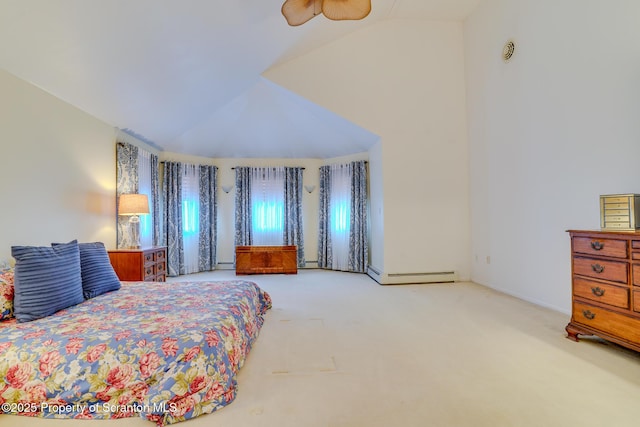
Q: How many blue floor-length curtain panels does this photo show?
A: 8